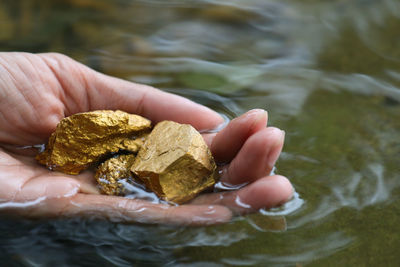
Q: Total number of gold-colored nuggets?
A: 3